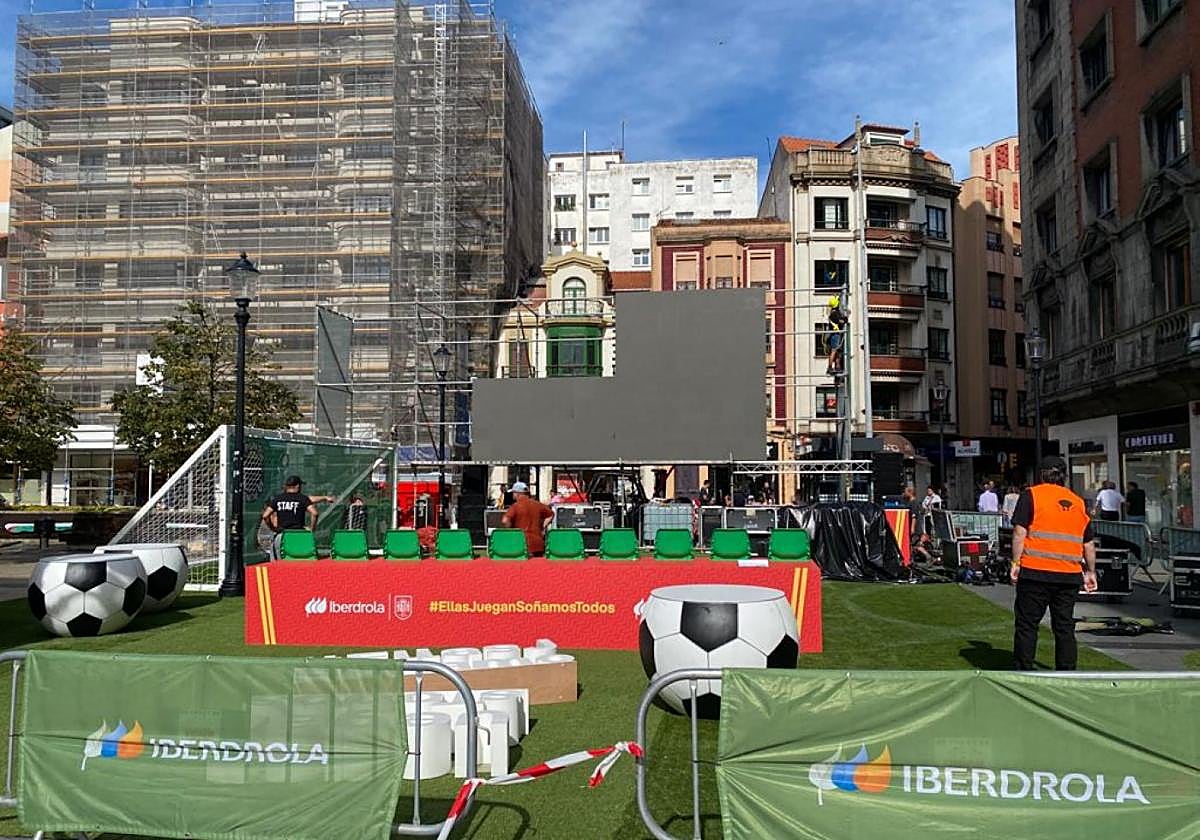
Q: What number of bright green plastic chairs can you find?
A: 10